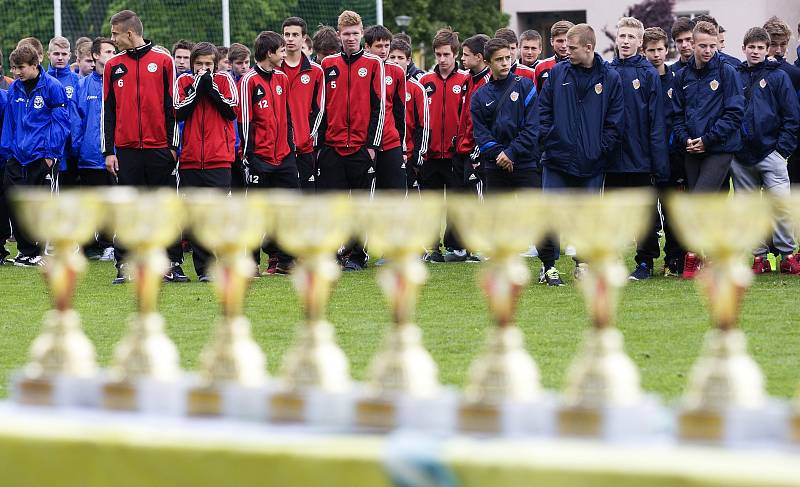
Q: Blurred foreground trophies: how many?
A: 8